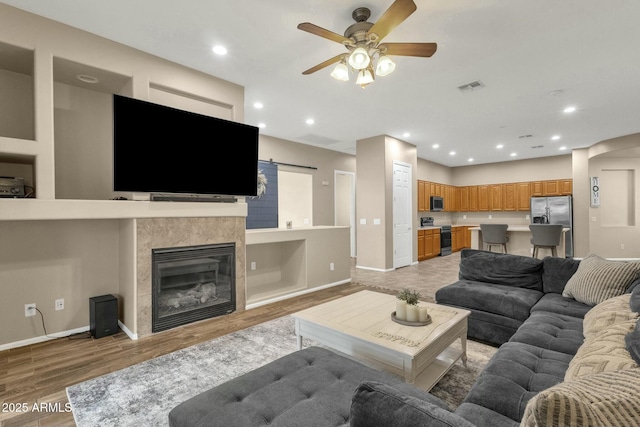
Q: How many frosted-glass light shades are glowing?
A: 4